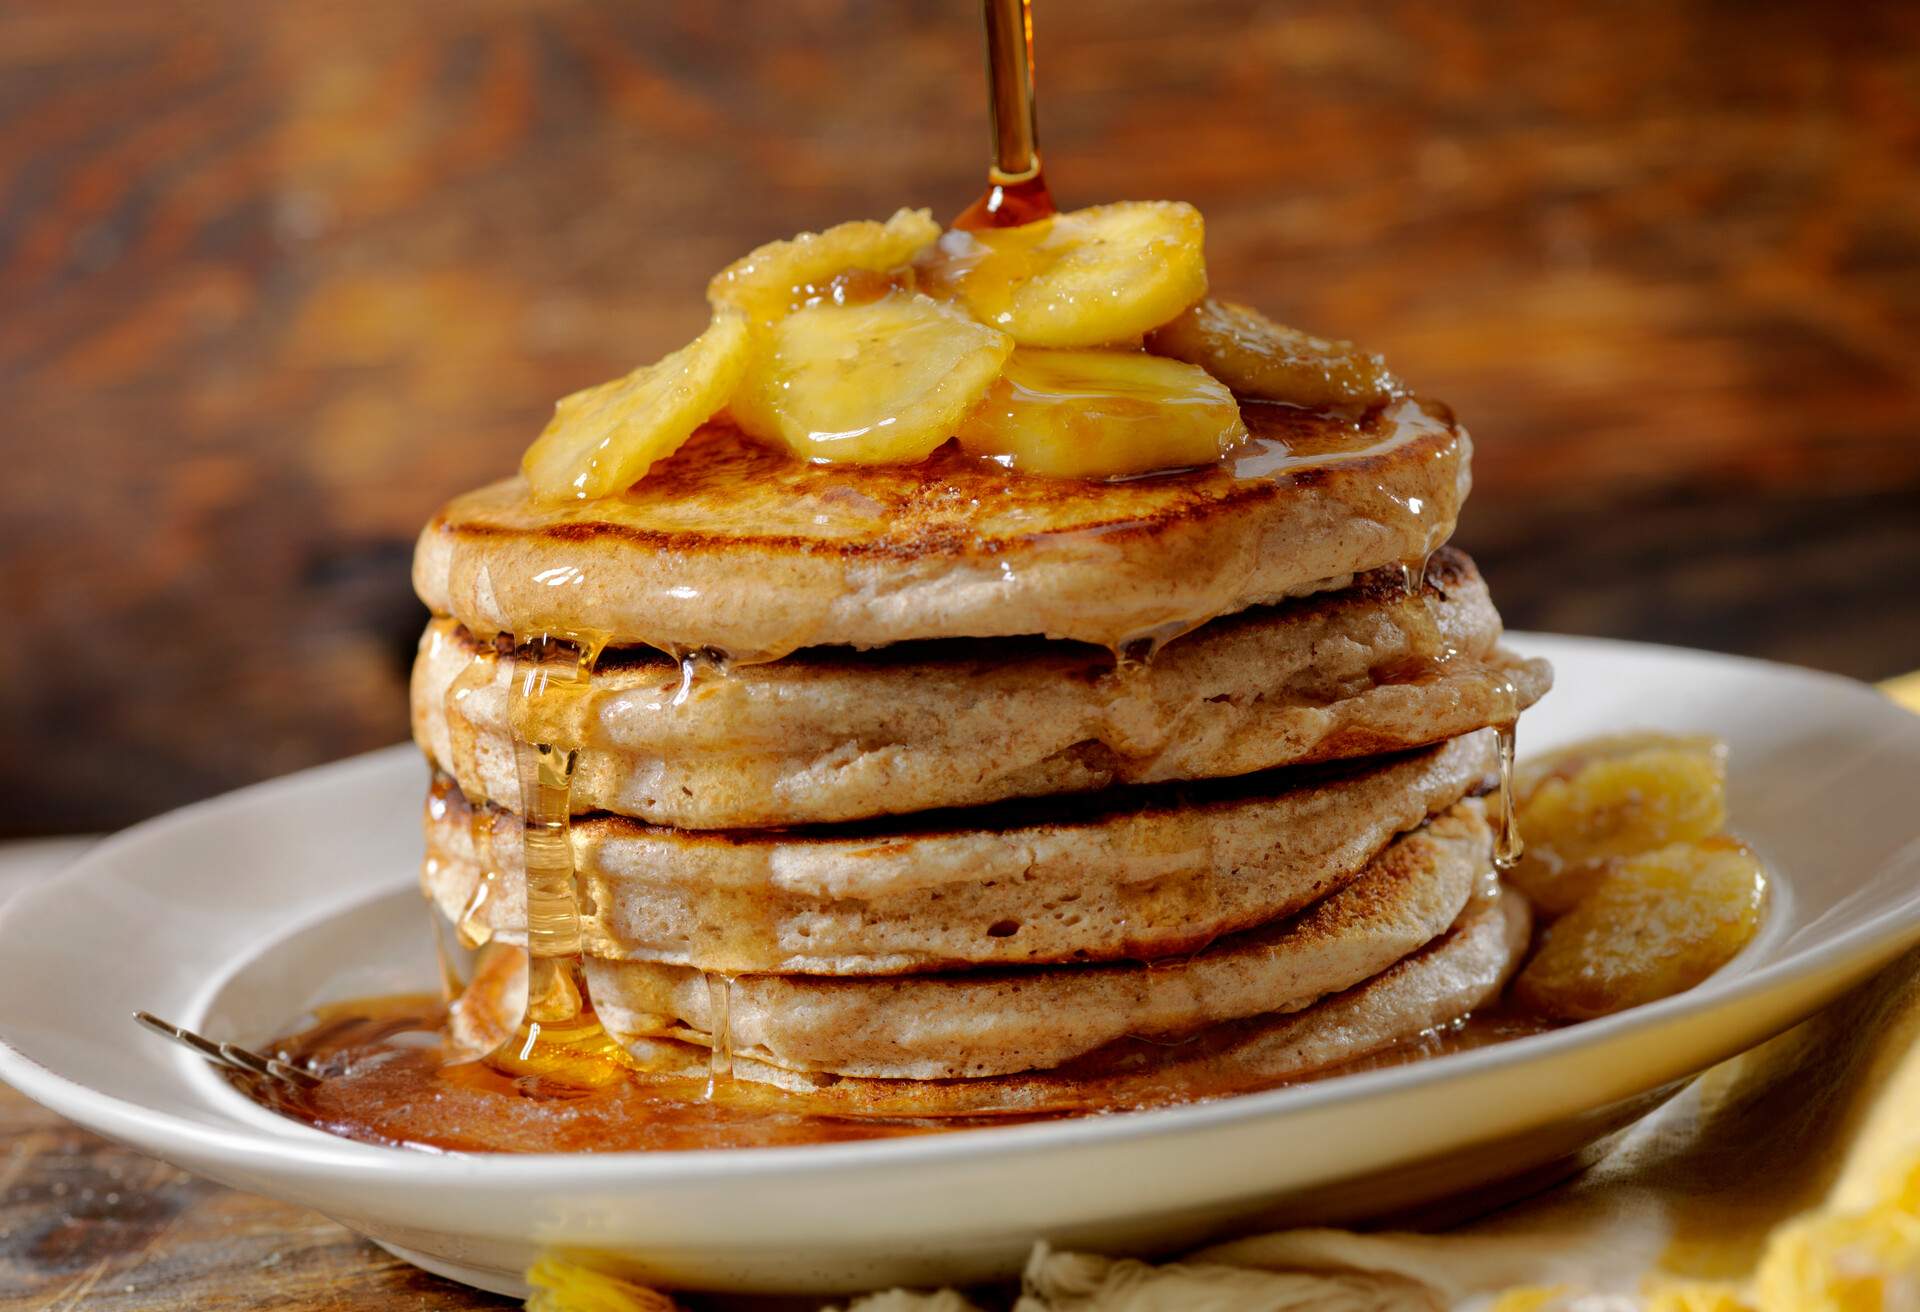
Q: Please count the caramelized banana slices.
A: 8